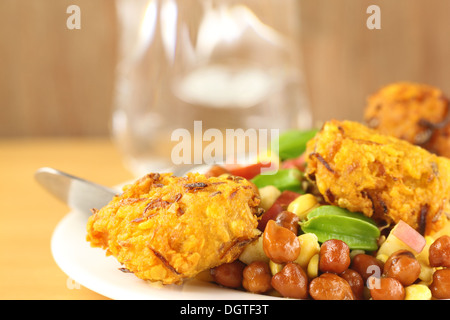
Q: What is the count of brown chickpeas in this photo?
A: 13